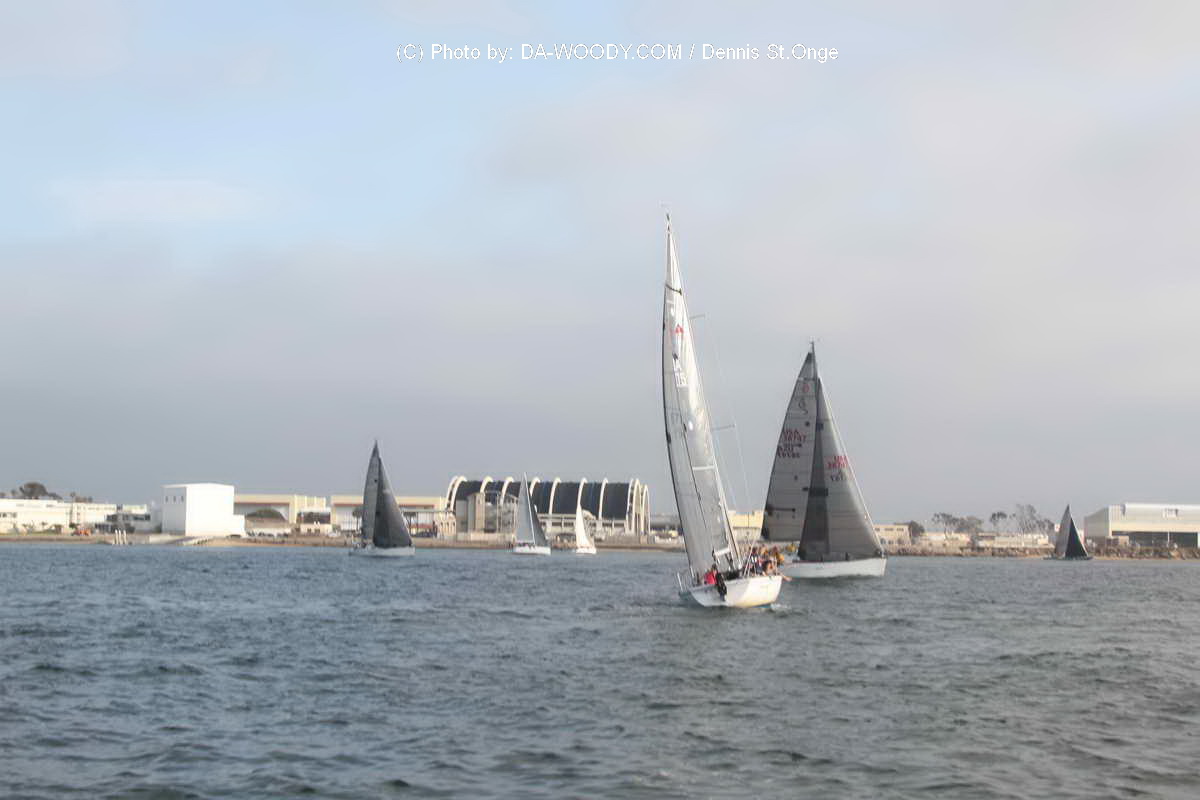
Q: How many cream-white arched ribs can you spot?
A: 11